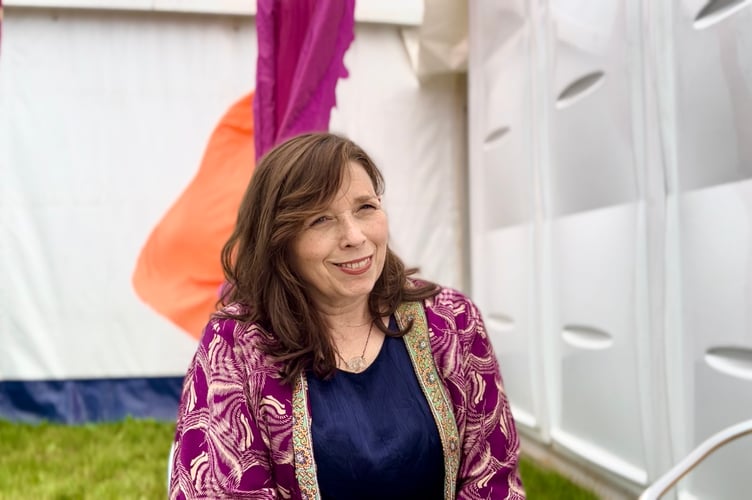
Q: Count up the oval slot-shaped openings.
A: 6